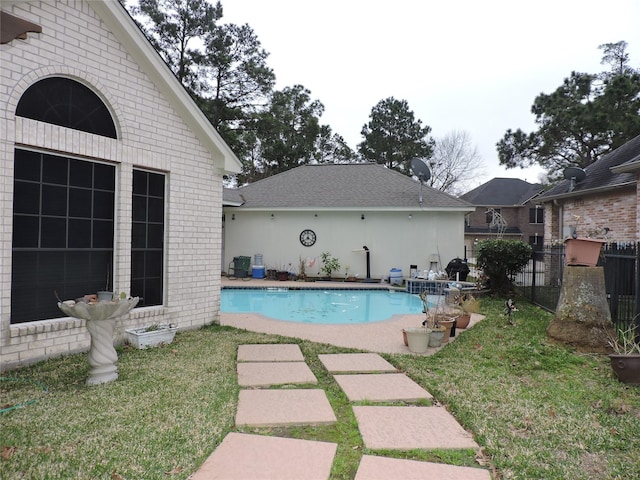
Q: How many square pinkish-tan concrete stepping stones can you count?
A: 8